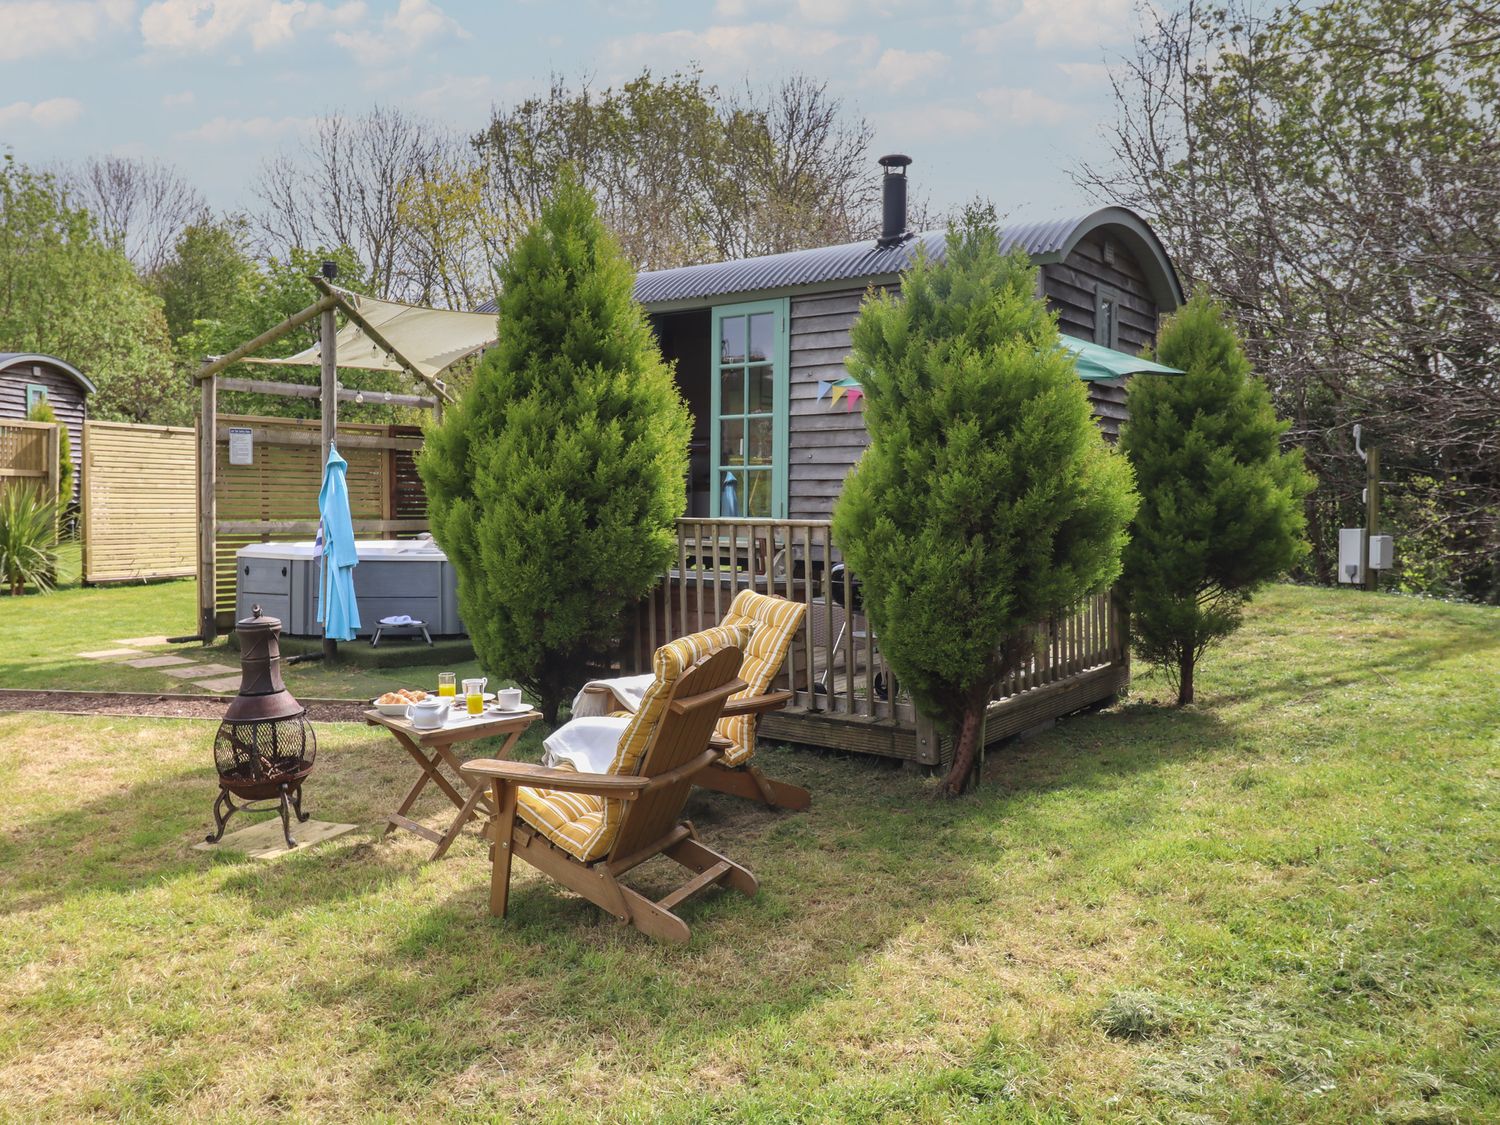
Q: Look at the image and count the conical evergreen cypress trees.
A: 3